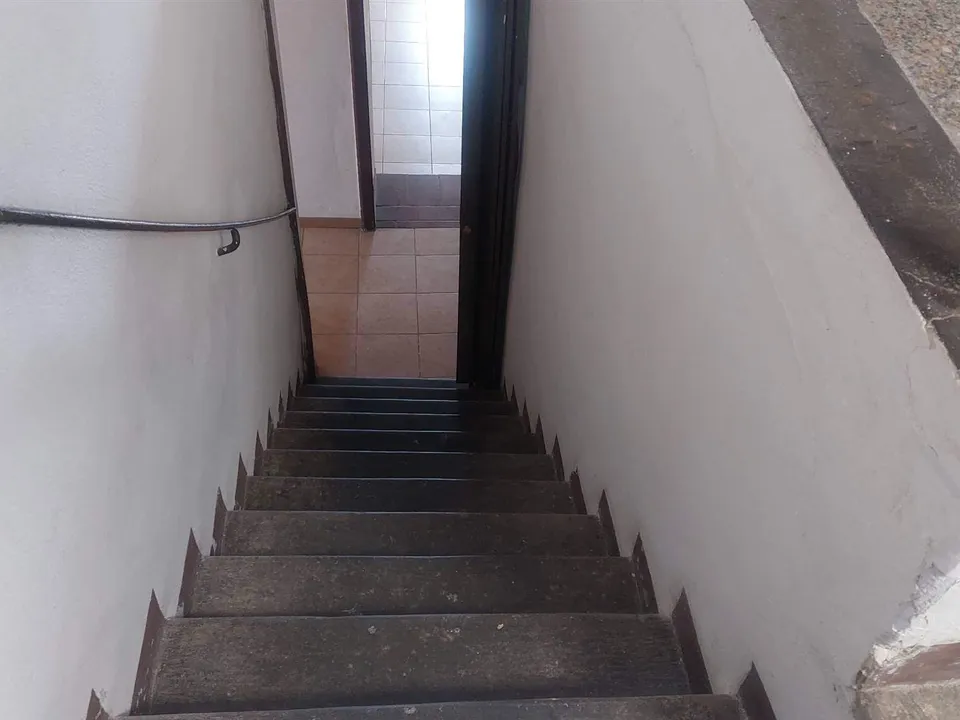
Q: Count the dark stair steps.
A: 11